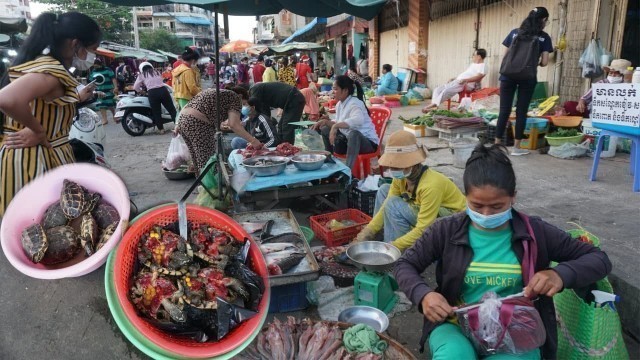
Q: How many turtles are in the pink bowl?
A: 8